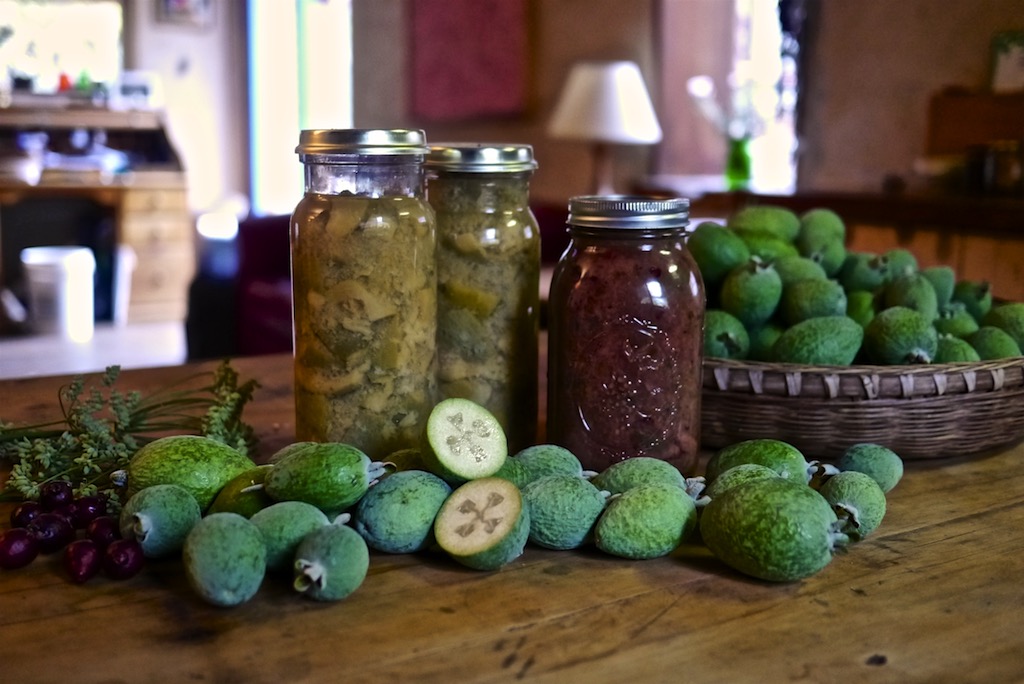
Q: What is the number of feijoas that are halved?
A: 2